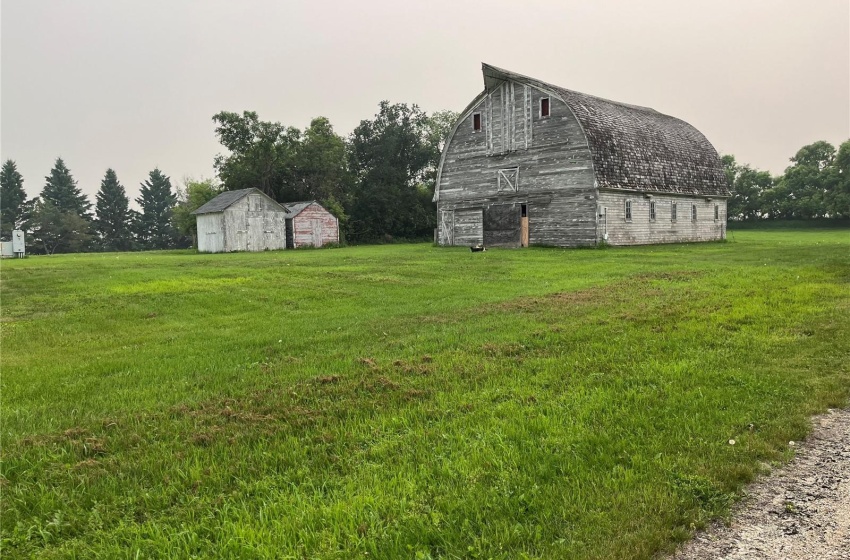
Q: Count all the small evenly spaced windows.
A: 5